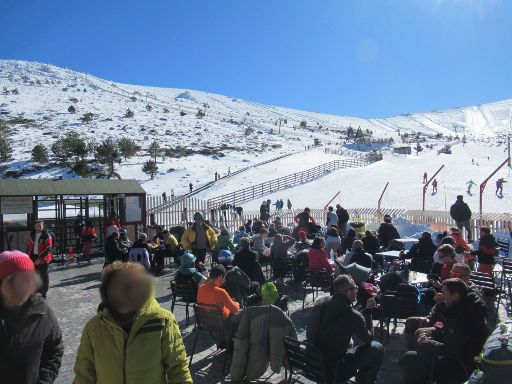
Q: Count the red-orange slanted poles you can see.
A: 4